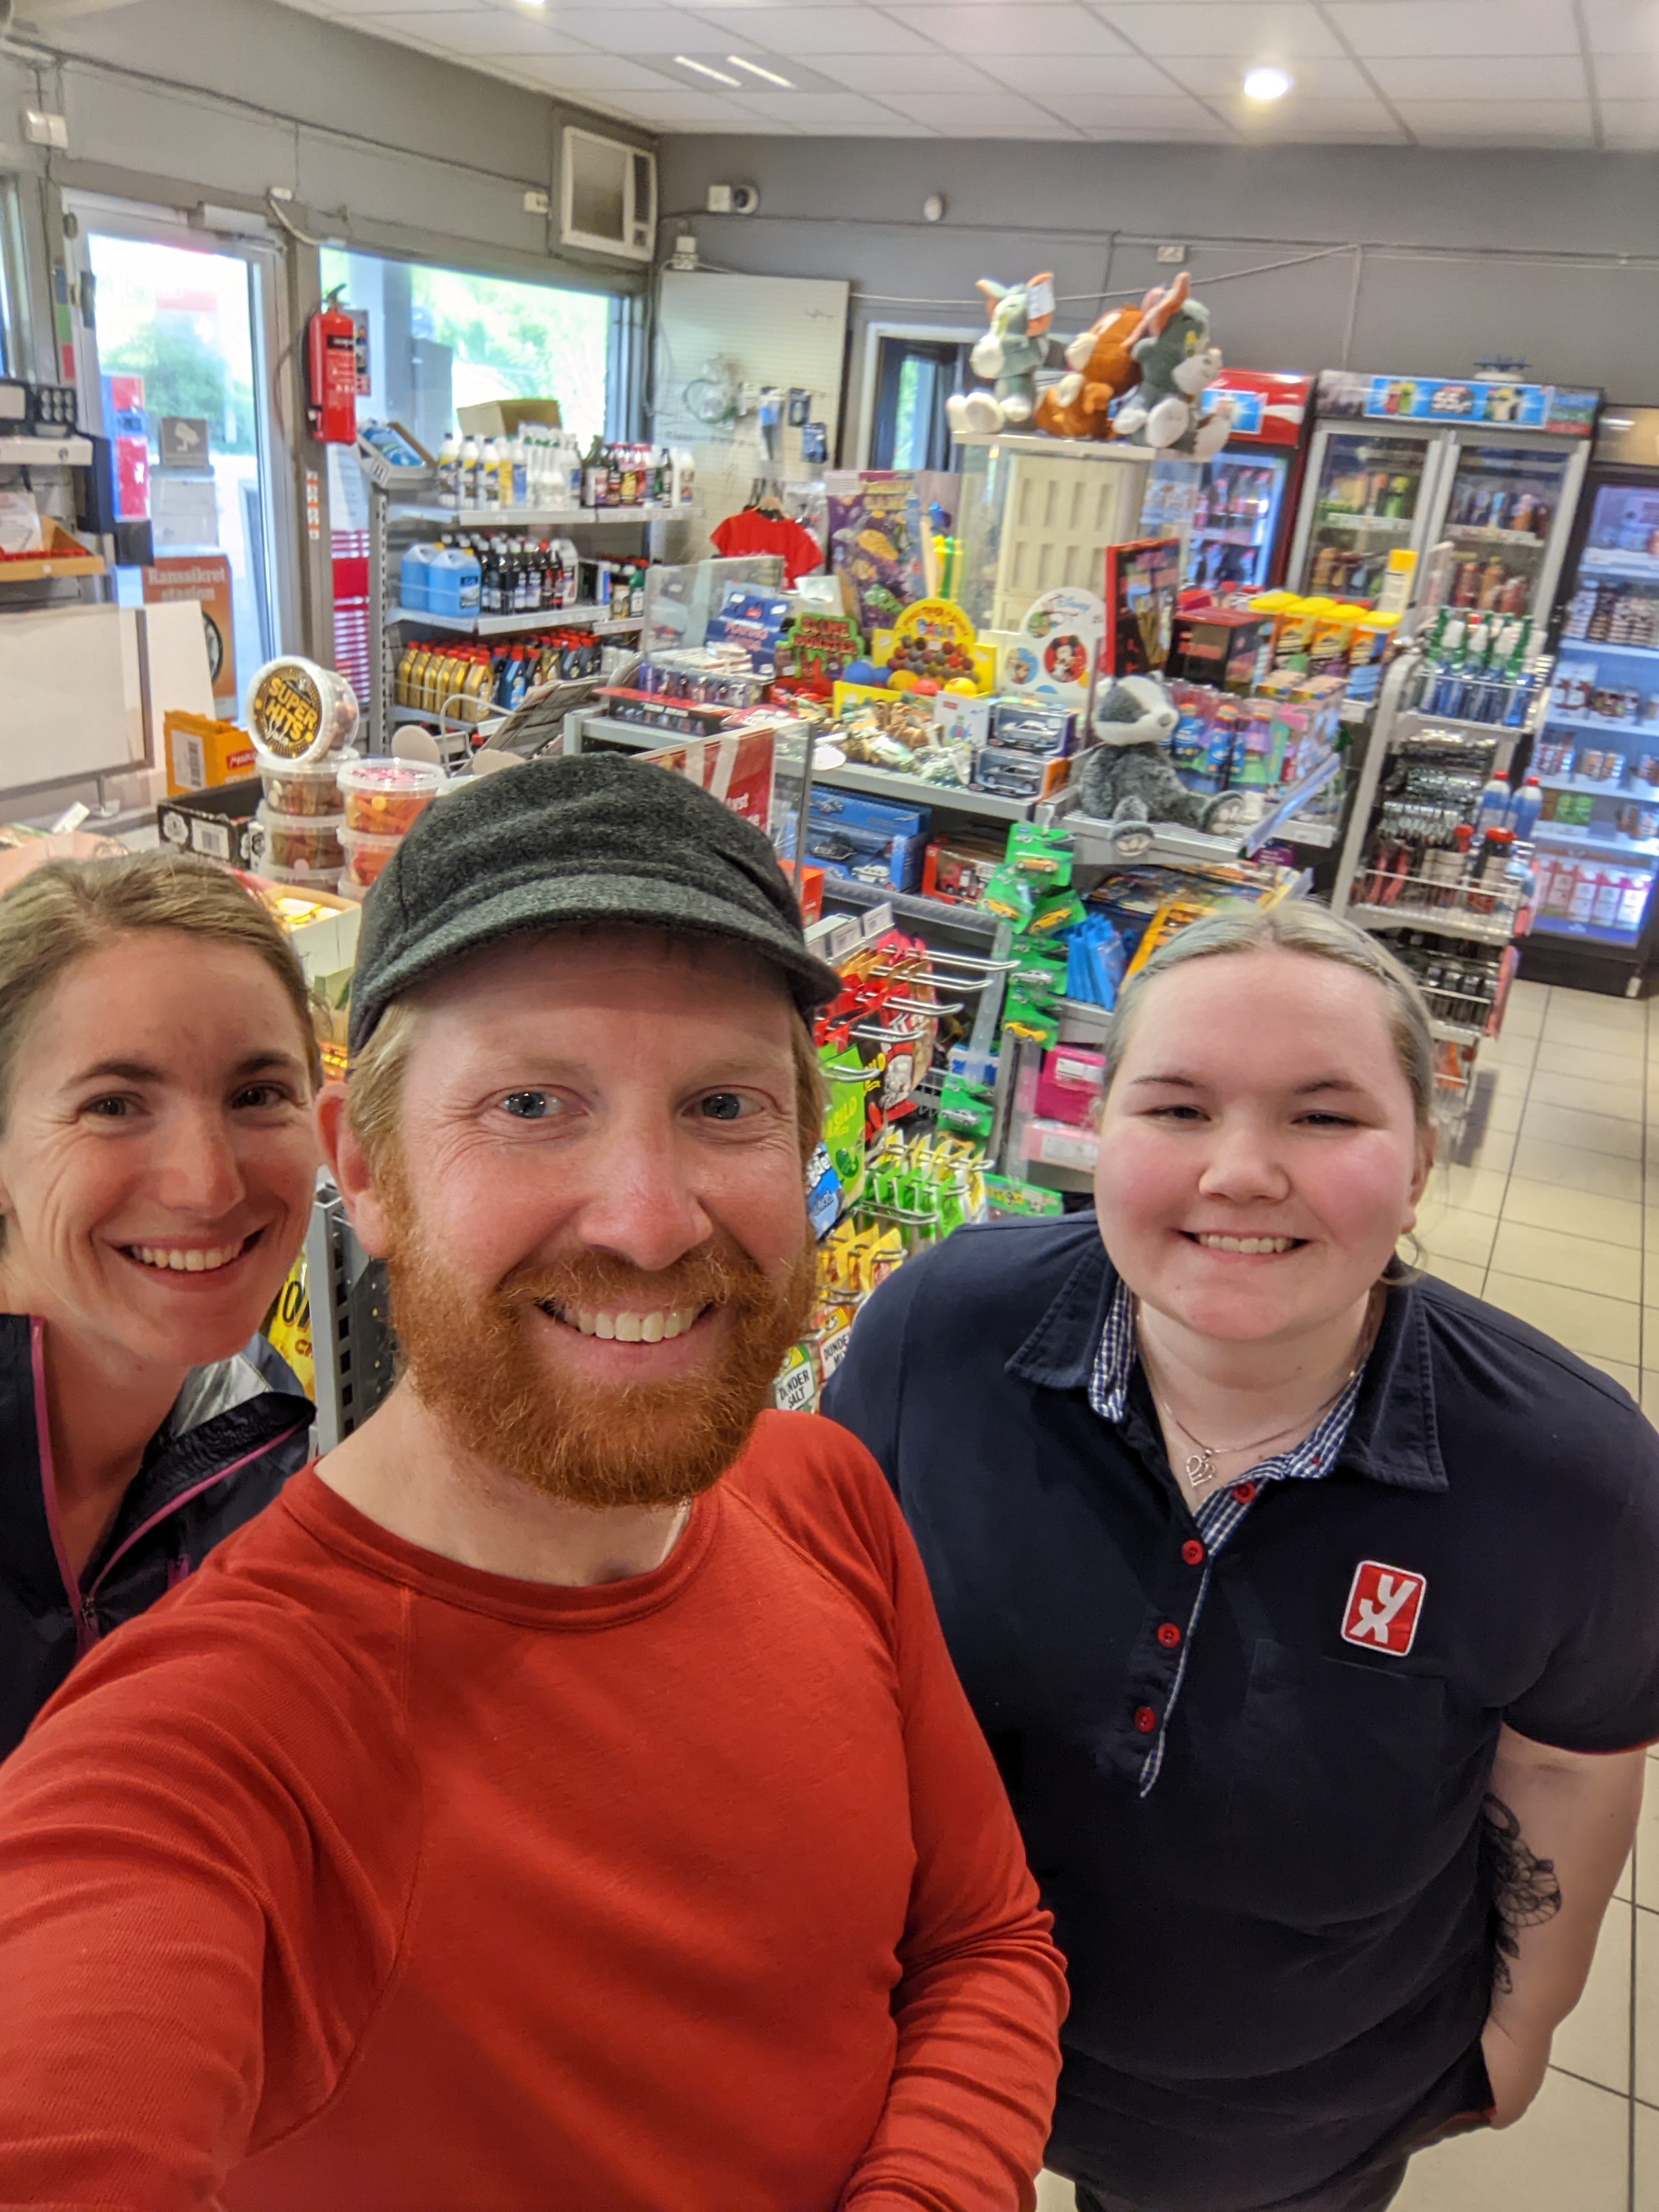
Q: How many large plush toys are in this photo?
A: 4